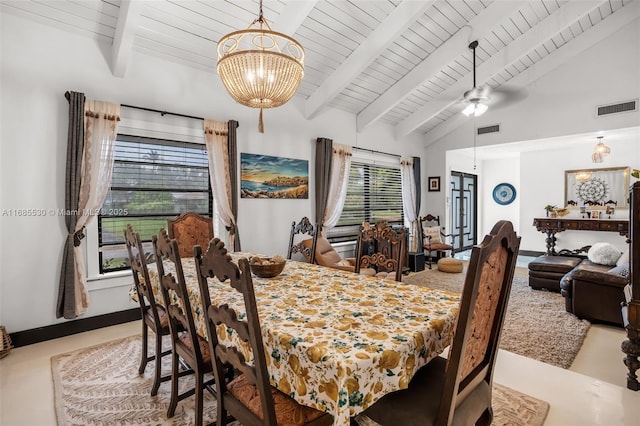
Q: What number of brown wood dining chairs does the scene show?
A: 7